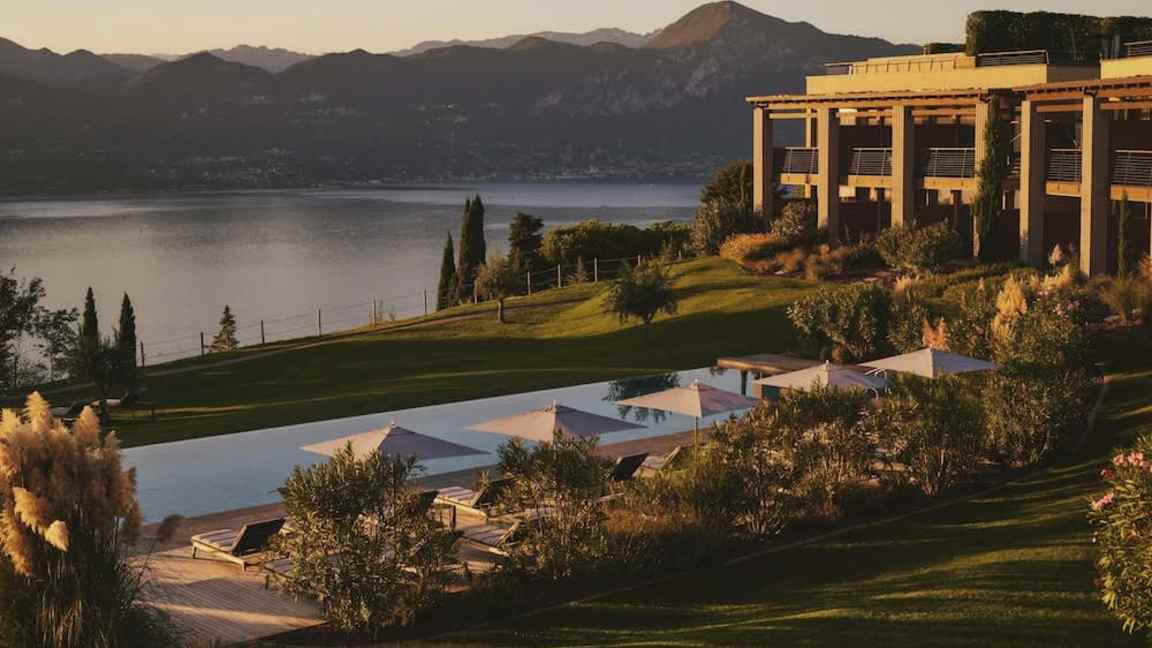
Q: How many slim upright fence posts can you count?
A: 12